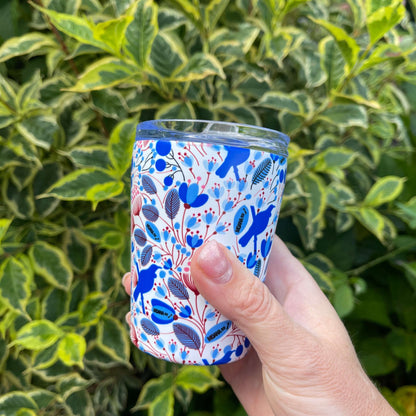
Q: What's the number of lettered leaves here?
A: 4